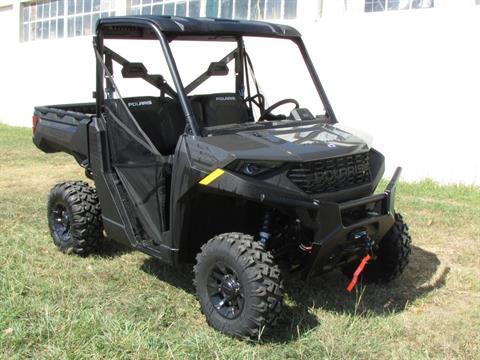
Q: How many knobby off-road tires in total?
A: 3